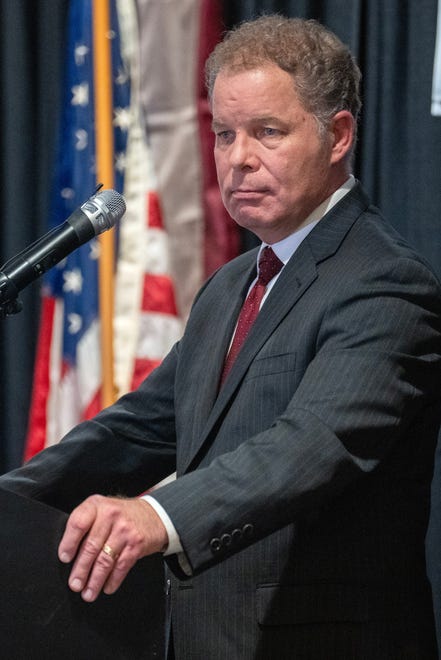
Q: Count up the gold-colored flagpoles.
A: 1